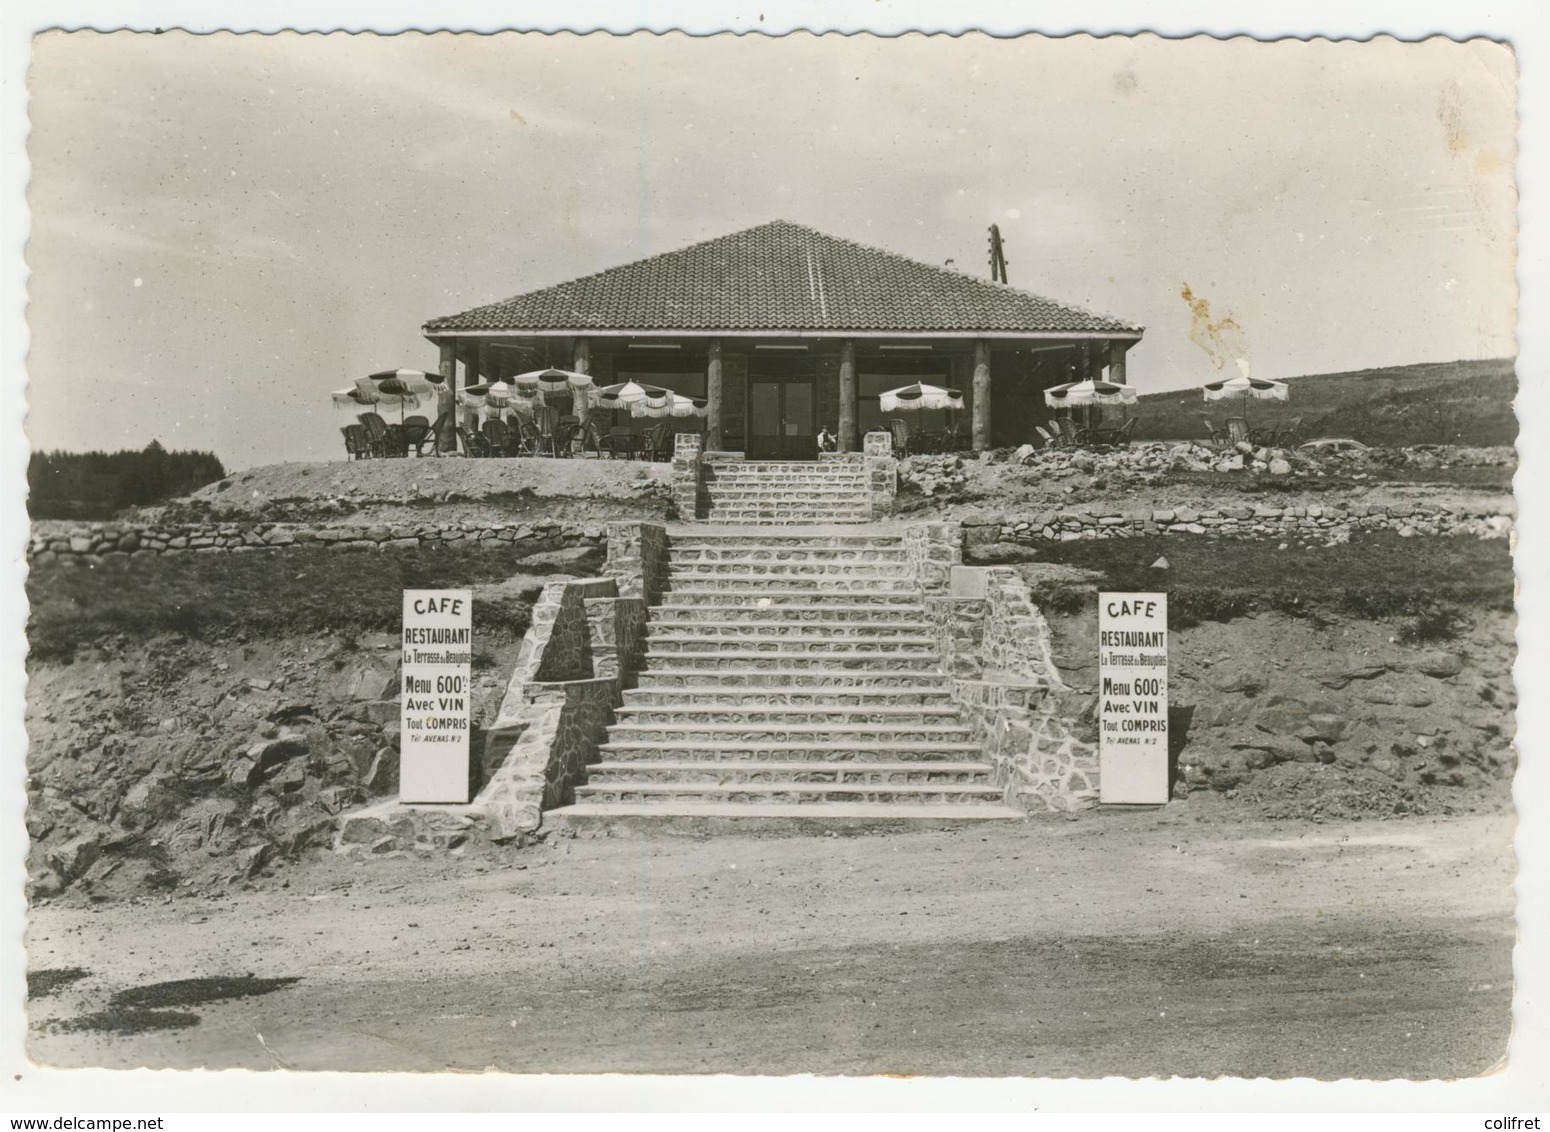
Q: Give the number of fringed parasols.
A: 9